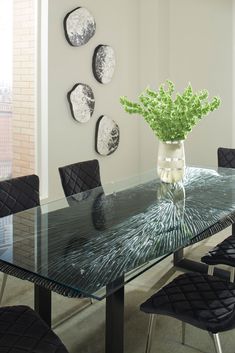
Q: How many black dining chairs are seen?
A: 6